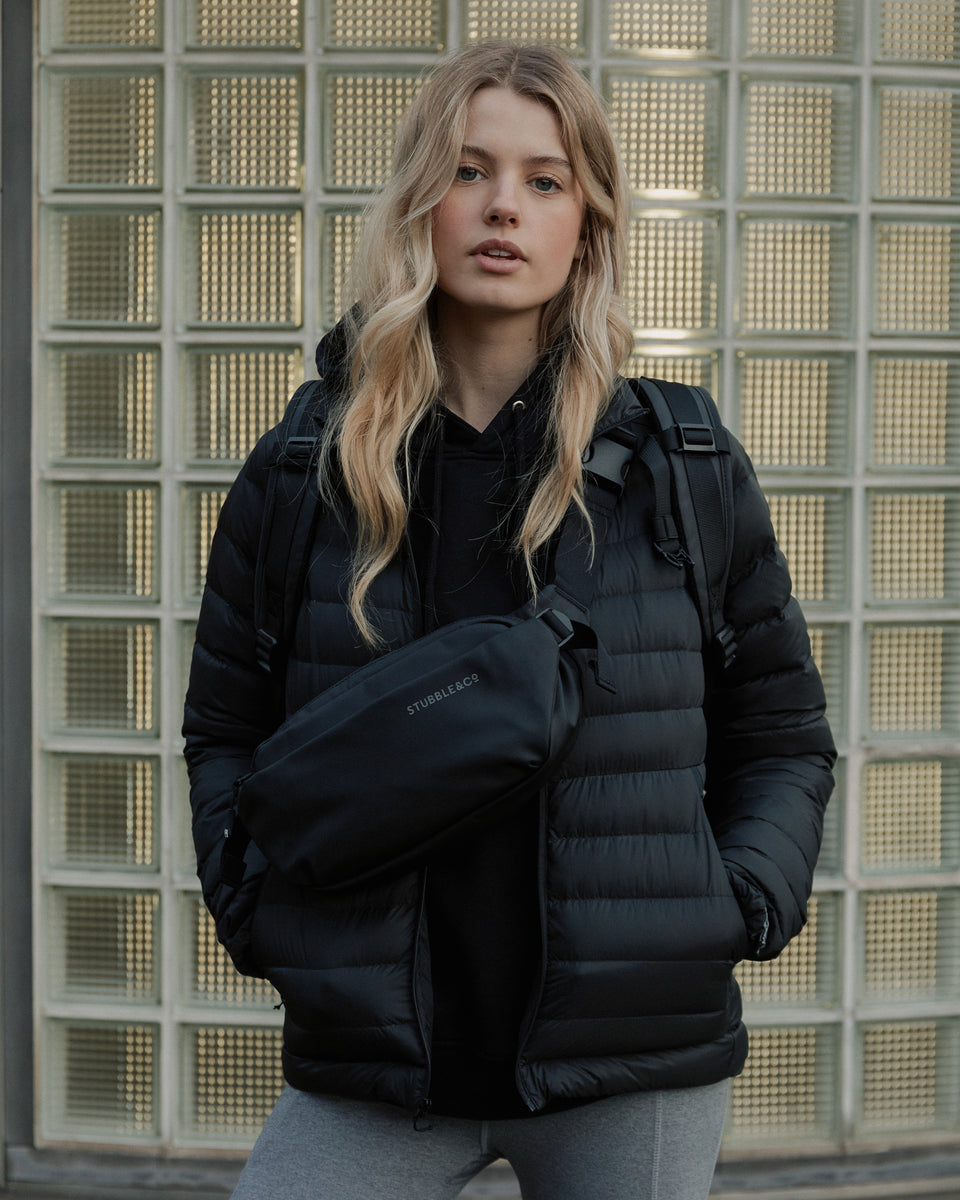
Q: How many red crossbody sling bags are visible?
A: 0